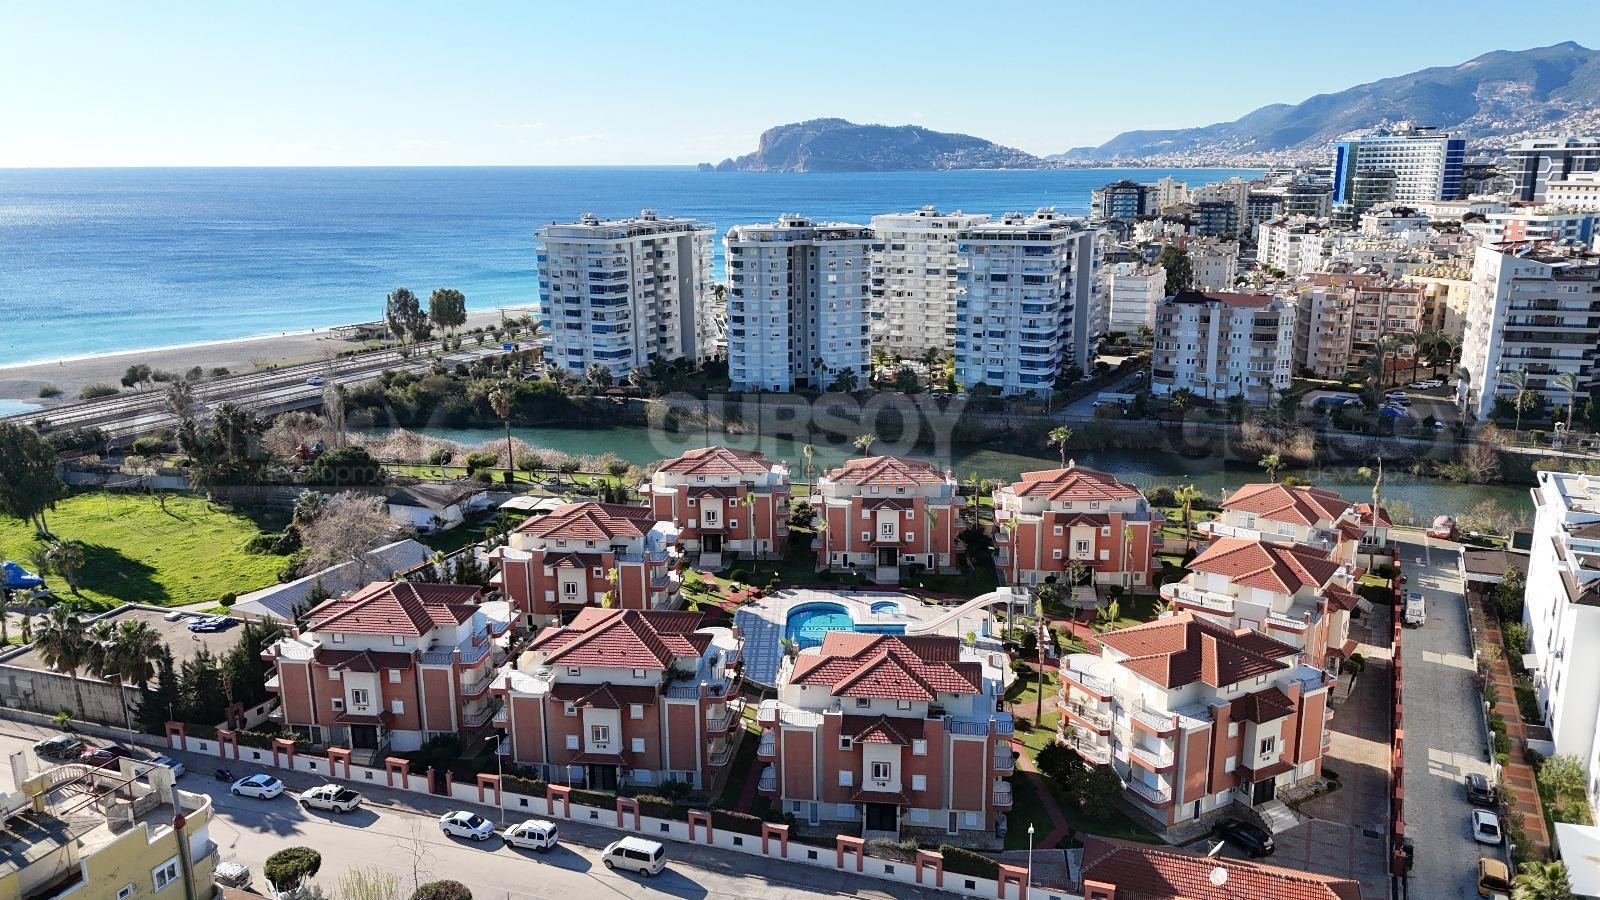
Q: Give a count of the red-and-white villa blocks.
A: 10